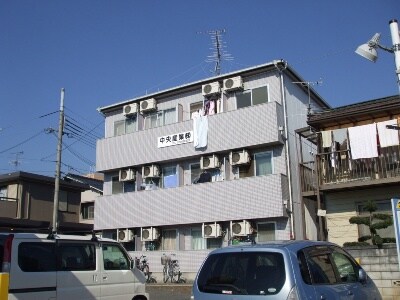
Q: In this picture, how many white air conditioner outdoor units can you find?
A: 12